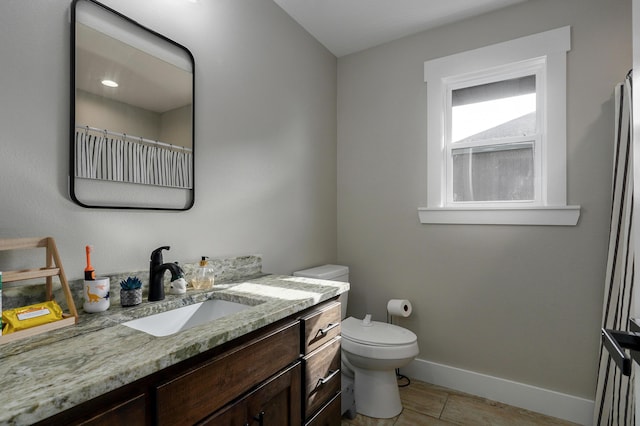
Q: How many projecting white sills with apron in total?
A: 1